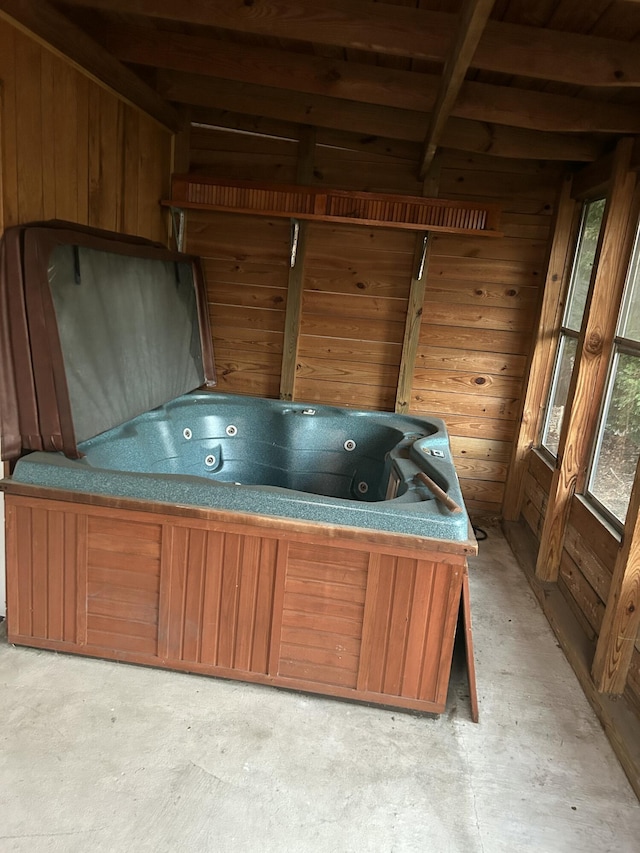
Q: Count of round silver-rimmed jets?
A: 5